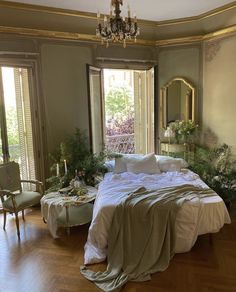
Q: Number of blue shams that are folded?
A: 0